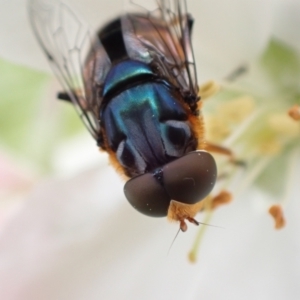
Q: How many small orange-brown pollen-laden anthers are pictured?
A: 3